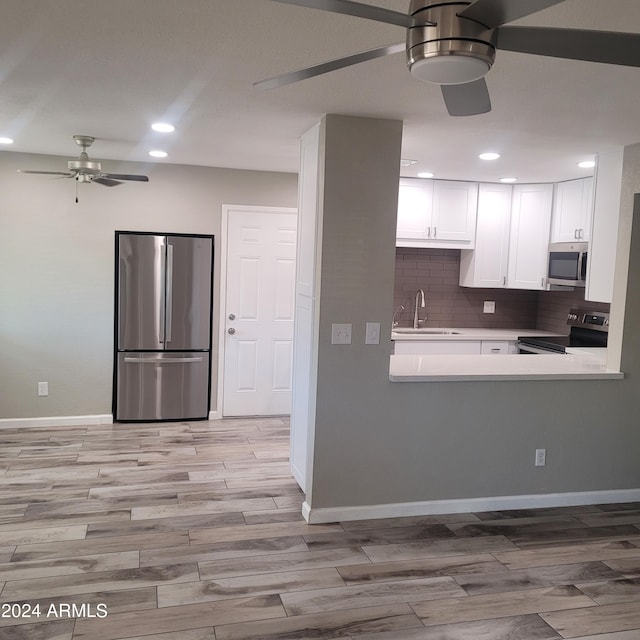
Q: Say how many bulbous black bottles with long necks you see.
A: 0